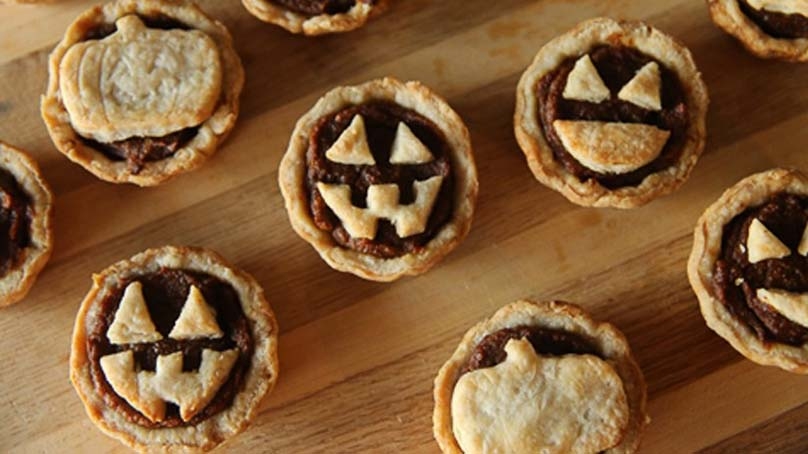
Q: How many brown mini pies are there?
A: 9